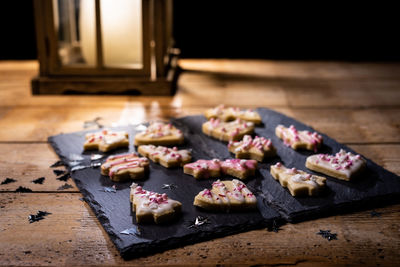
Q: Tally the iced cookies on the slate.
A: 14